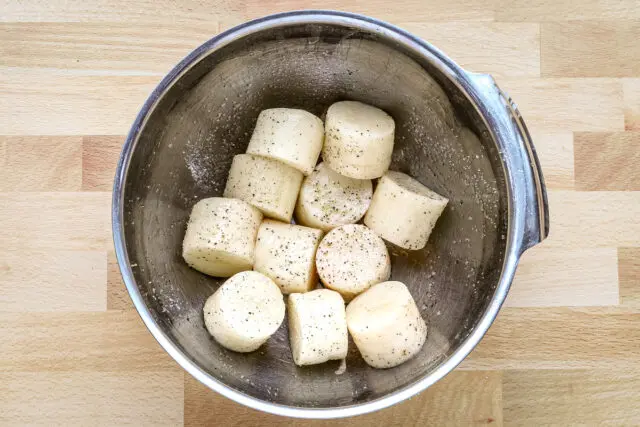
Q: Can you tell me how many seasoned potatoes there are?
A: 11